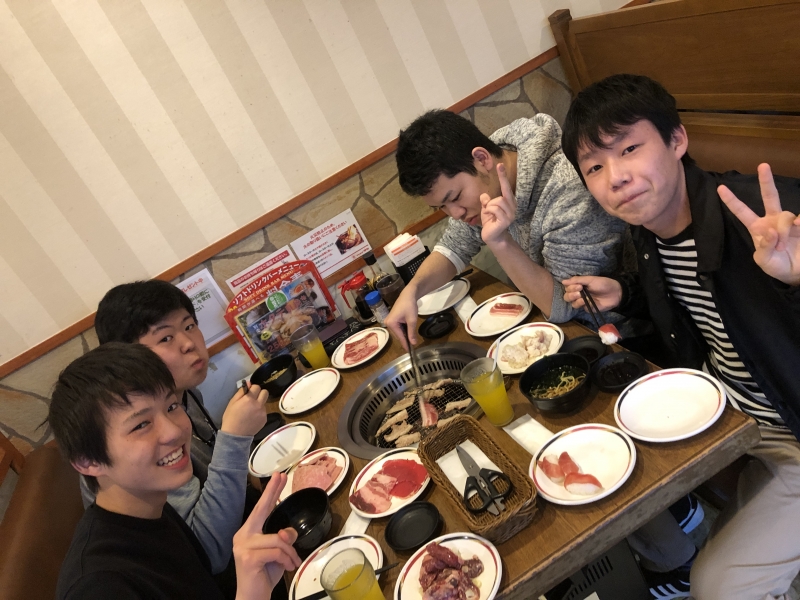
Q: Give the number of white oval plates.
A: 12